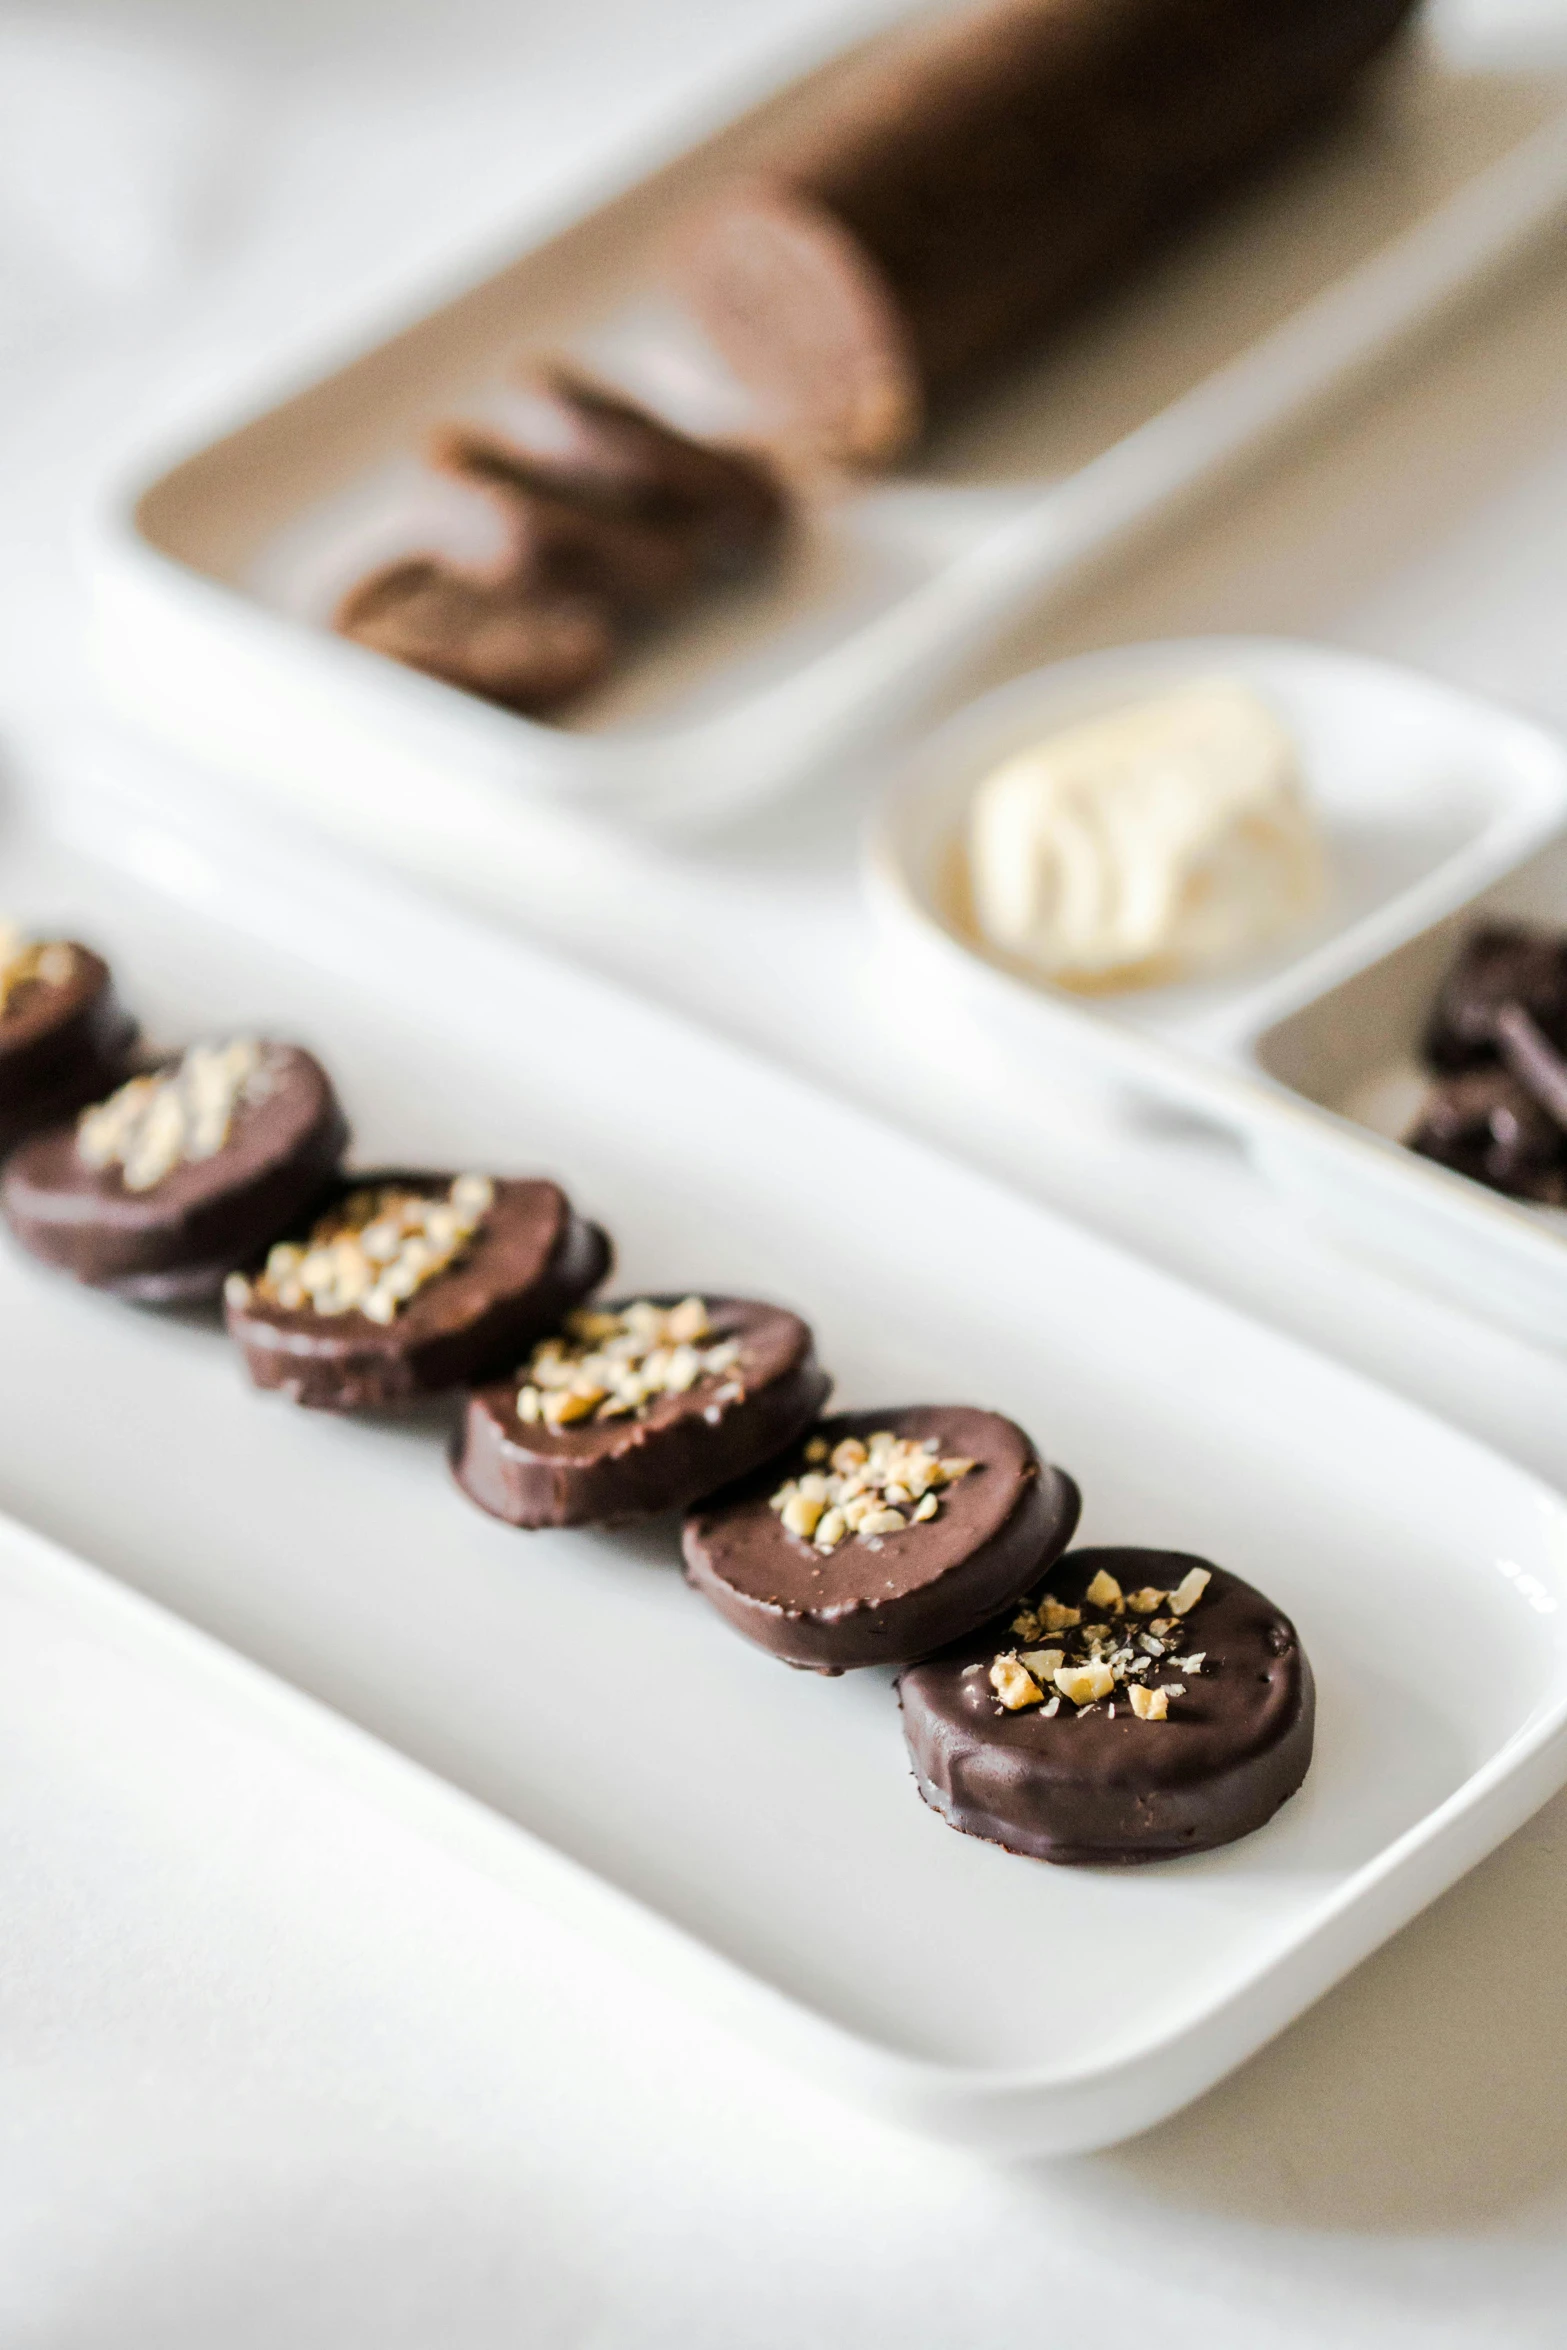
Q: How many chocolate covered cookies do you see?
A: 6